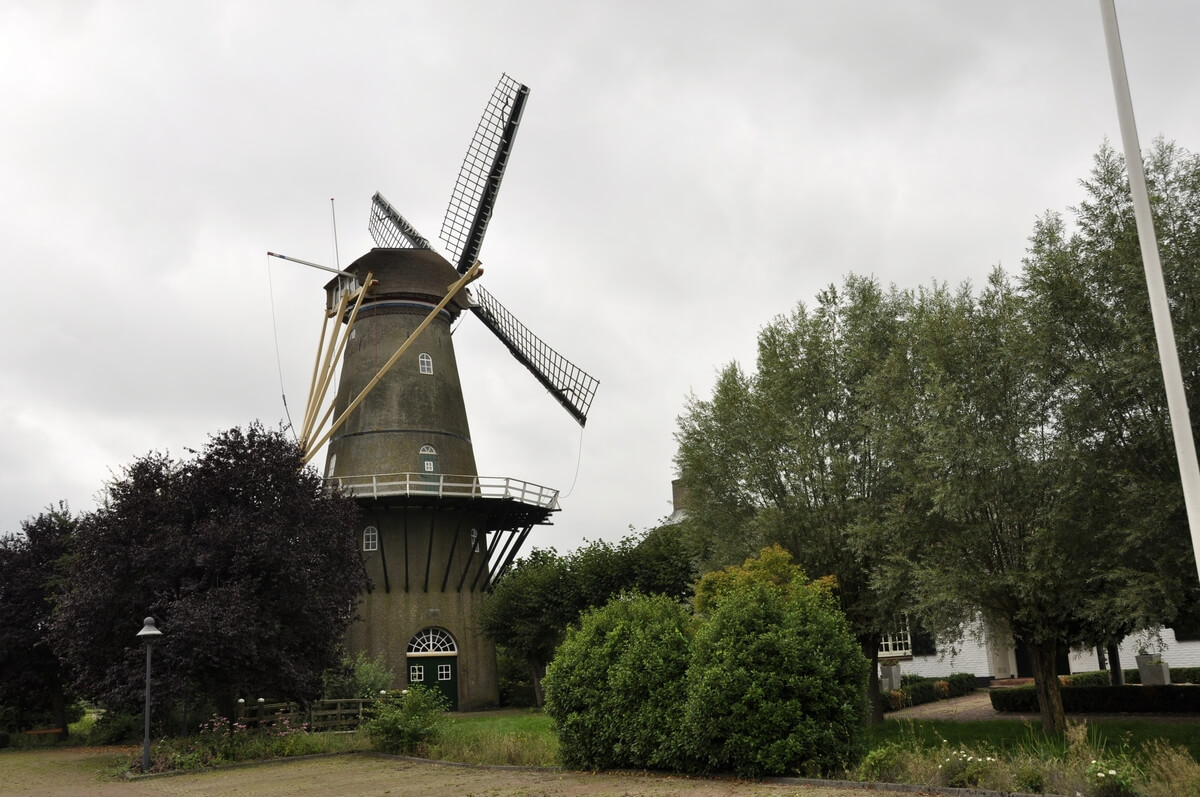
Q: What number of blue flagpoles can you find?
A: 0